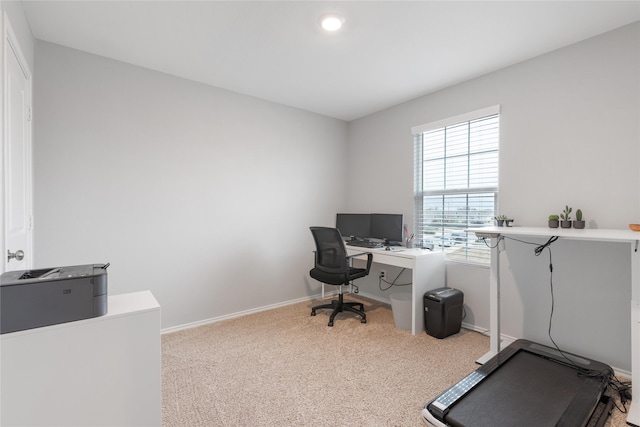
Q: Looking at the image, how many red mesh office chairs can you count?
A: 0